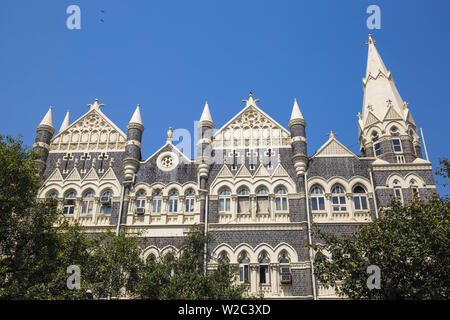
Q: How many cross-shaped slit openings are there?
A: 6